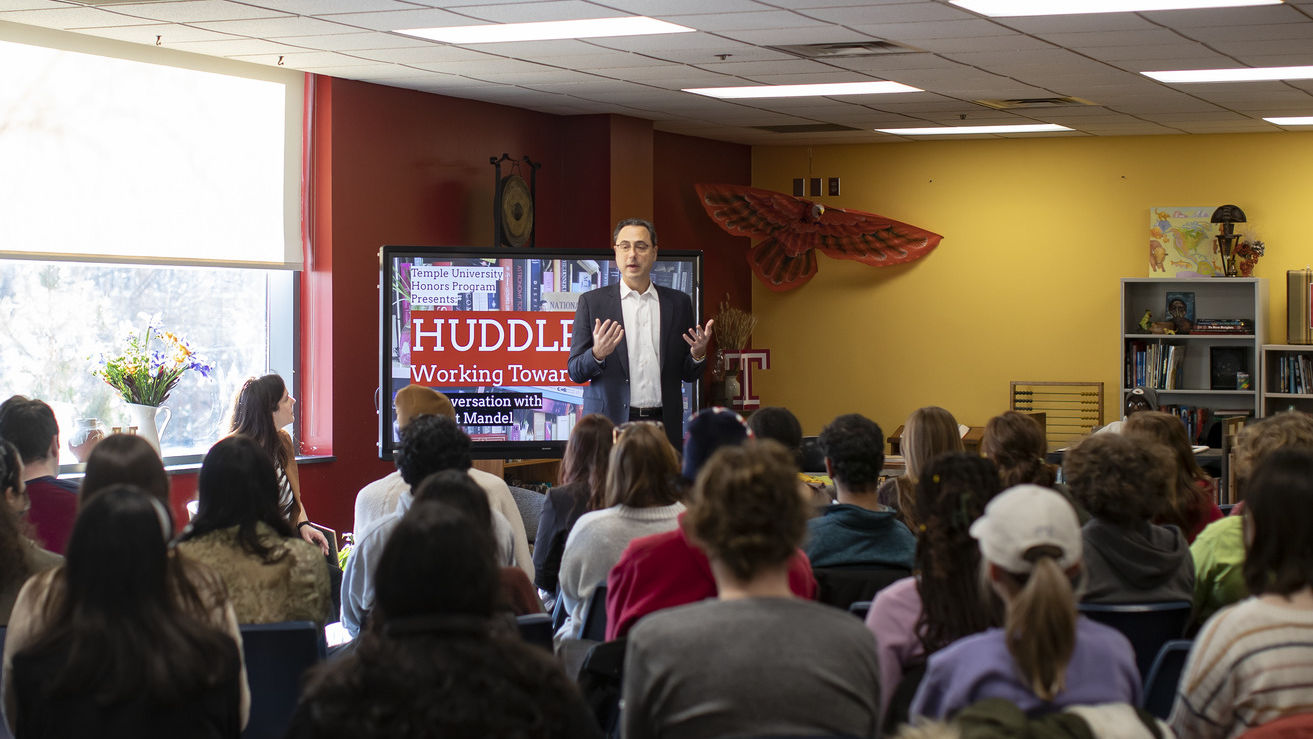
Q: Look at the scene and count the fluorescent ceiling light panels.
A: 6